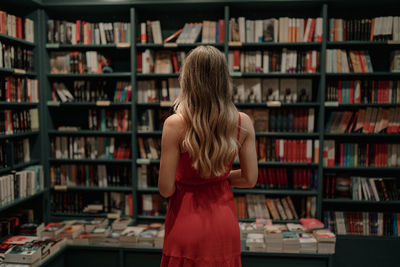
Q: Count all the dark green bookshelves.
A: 5